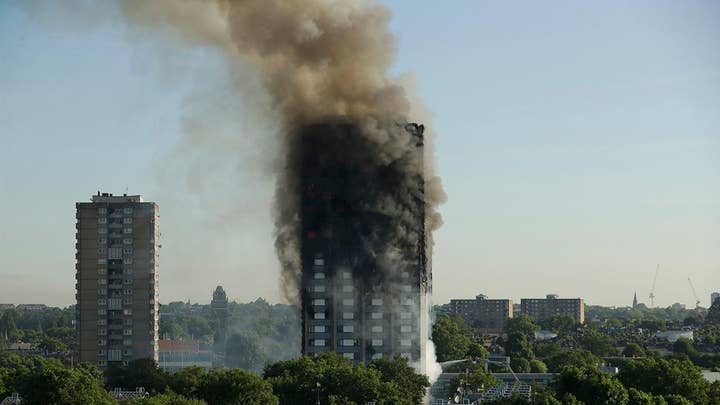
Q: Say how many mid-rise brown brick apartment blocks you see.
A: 2